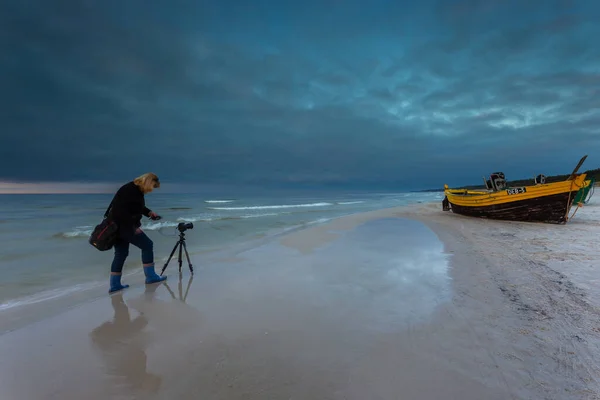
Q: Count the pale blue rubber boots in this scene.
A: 2